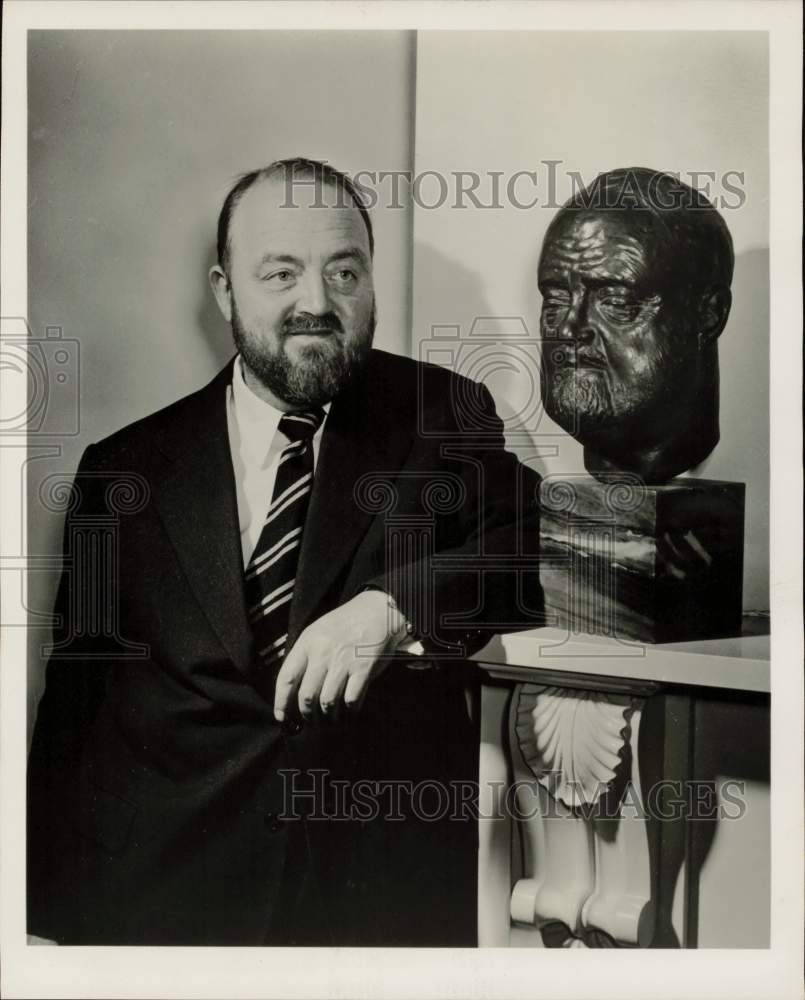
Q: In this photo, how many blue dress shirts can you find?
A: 0